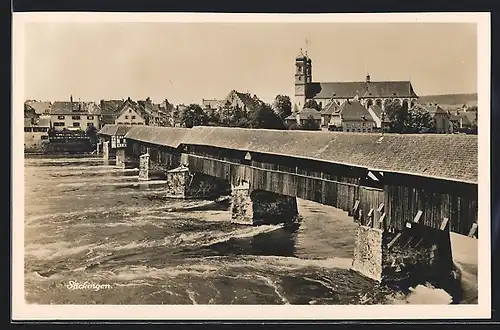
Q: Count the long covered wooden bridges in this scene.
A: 1